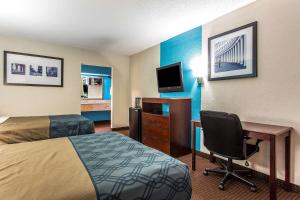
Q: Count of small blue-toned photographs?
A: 3